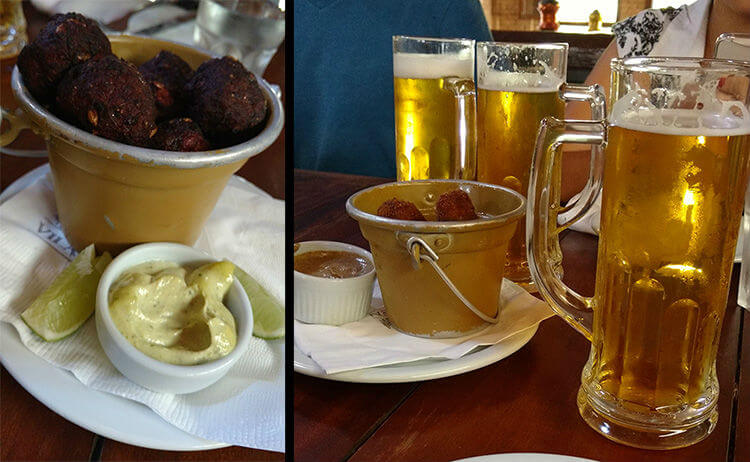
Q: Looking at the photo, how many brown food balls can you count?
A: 7